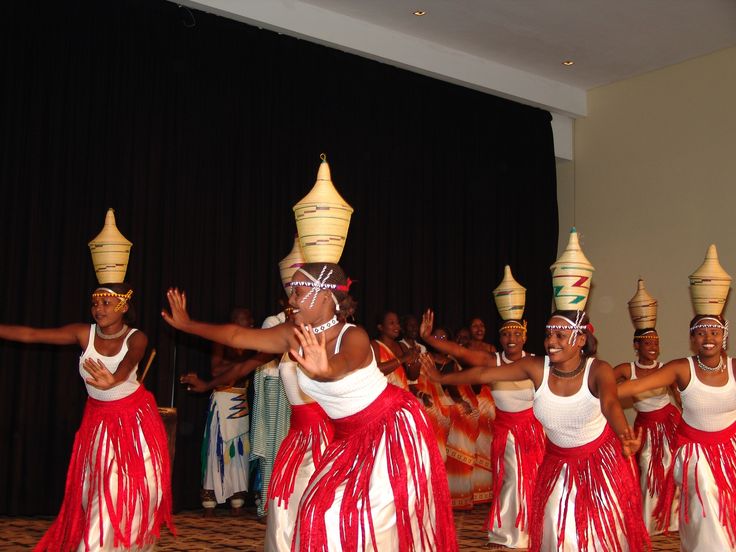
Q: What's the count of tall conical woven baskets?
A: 7